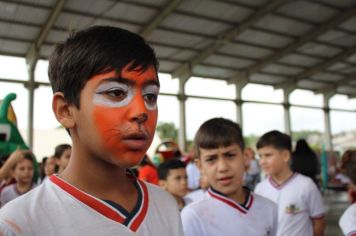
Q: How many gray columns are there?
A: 5